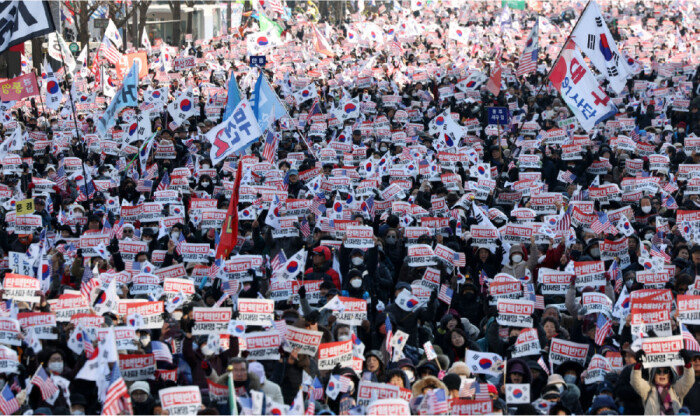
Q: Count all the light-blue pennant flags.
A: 3